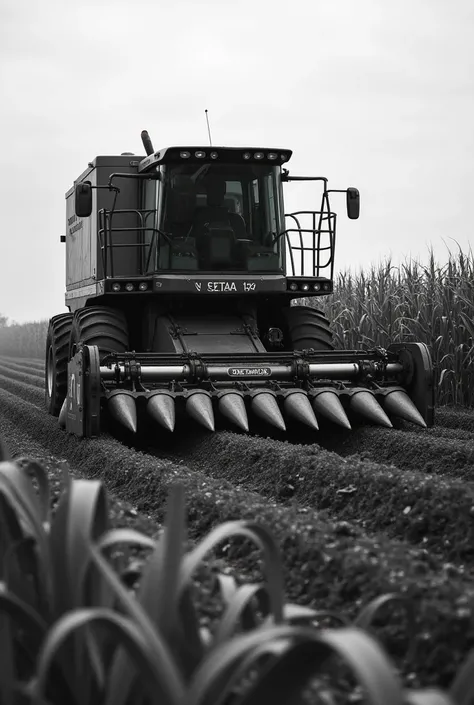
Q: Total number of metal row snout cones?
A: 9